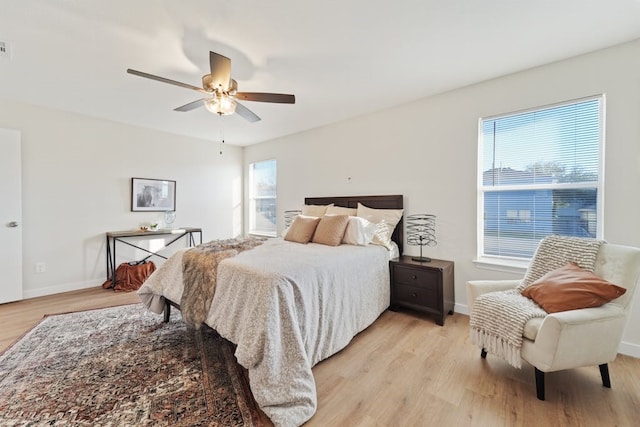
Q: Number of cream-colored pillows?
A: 3